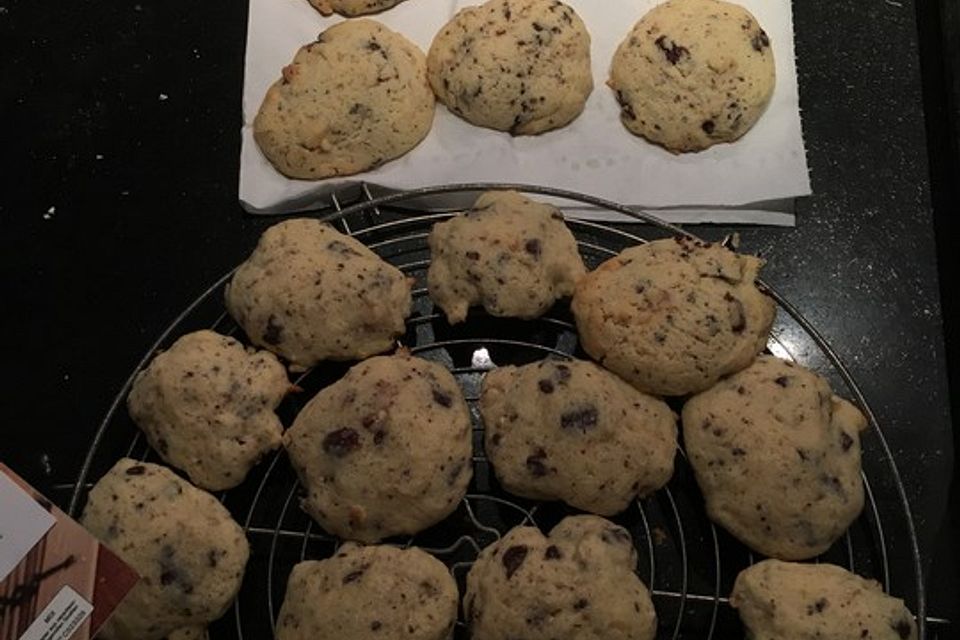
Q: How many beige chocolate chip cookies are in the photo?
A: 15